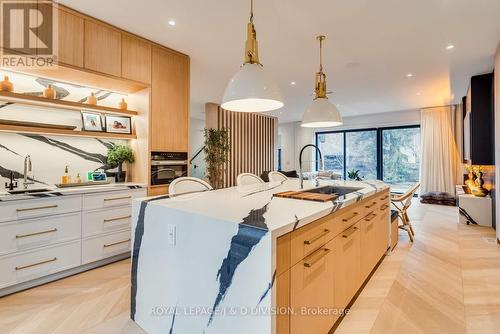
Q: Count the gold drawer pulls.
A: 14